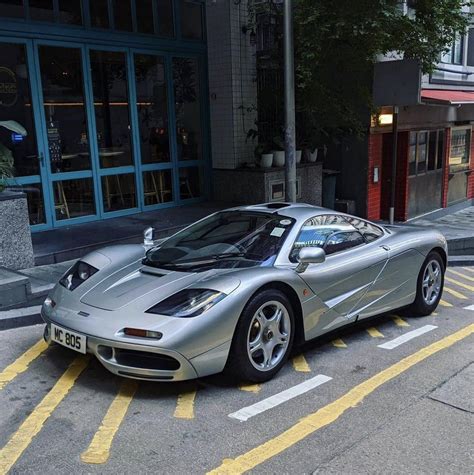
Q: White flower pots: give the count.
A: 4